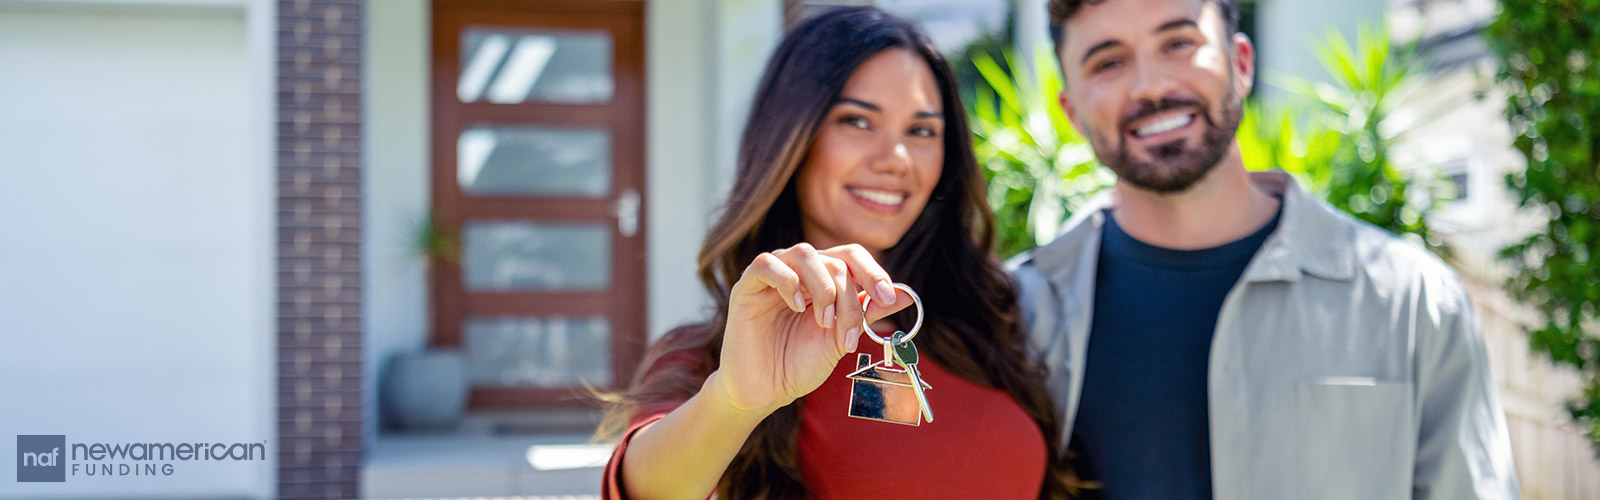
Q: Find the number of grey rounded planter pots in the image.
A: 1